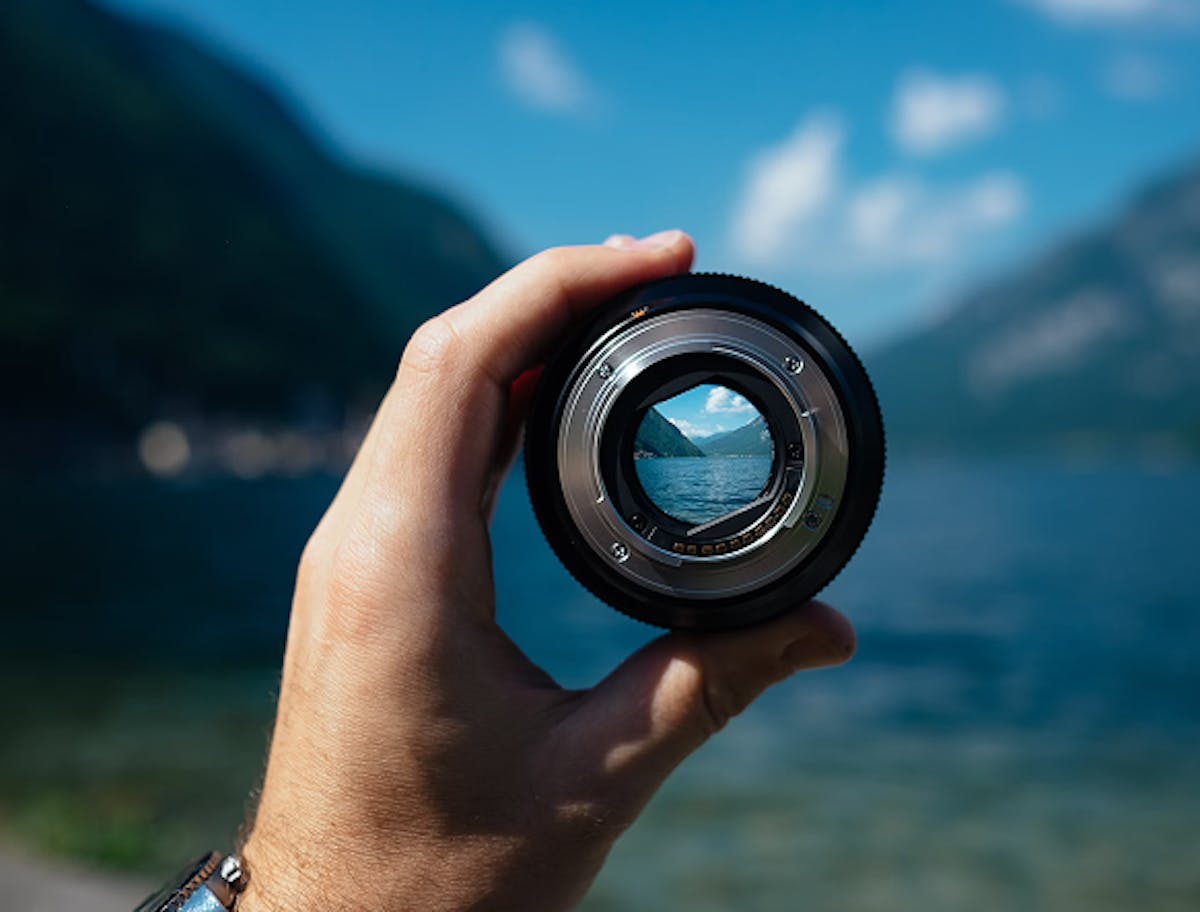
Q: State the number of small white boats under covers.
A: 0